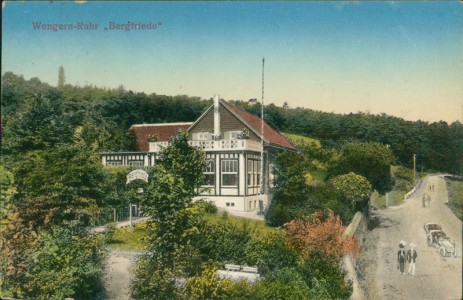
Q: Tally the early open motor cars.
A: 1